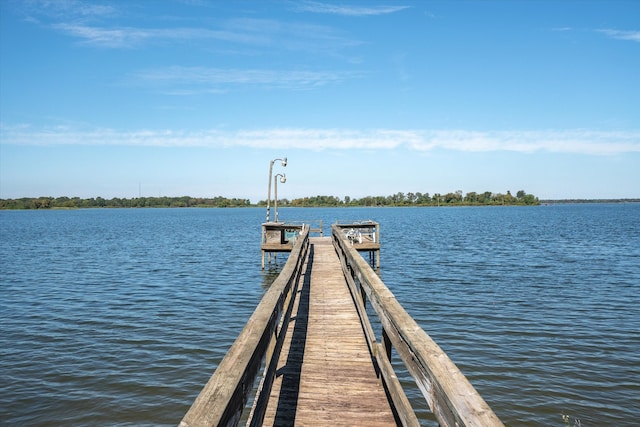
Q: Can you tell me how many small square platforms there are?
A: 2